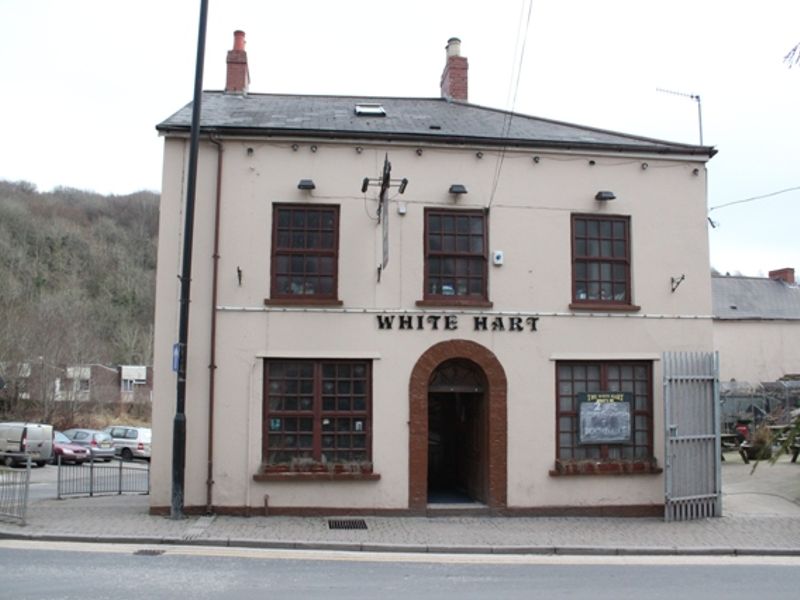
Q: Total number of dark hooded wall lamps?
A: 3